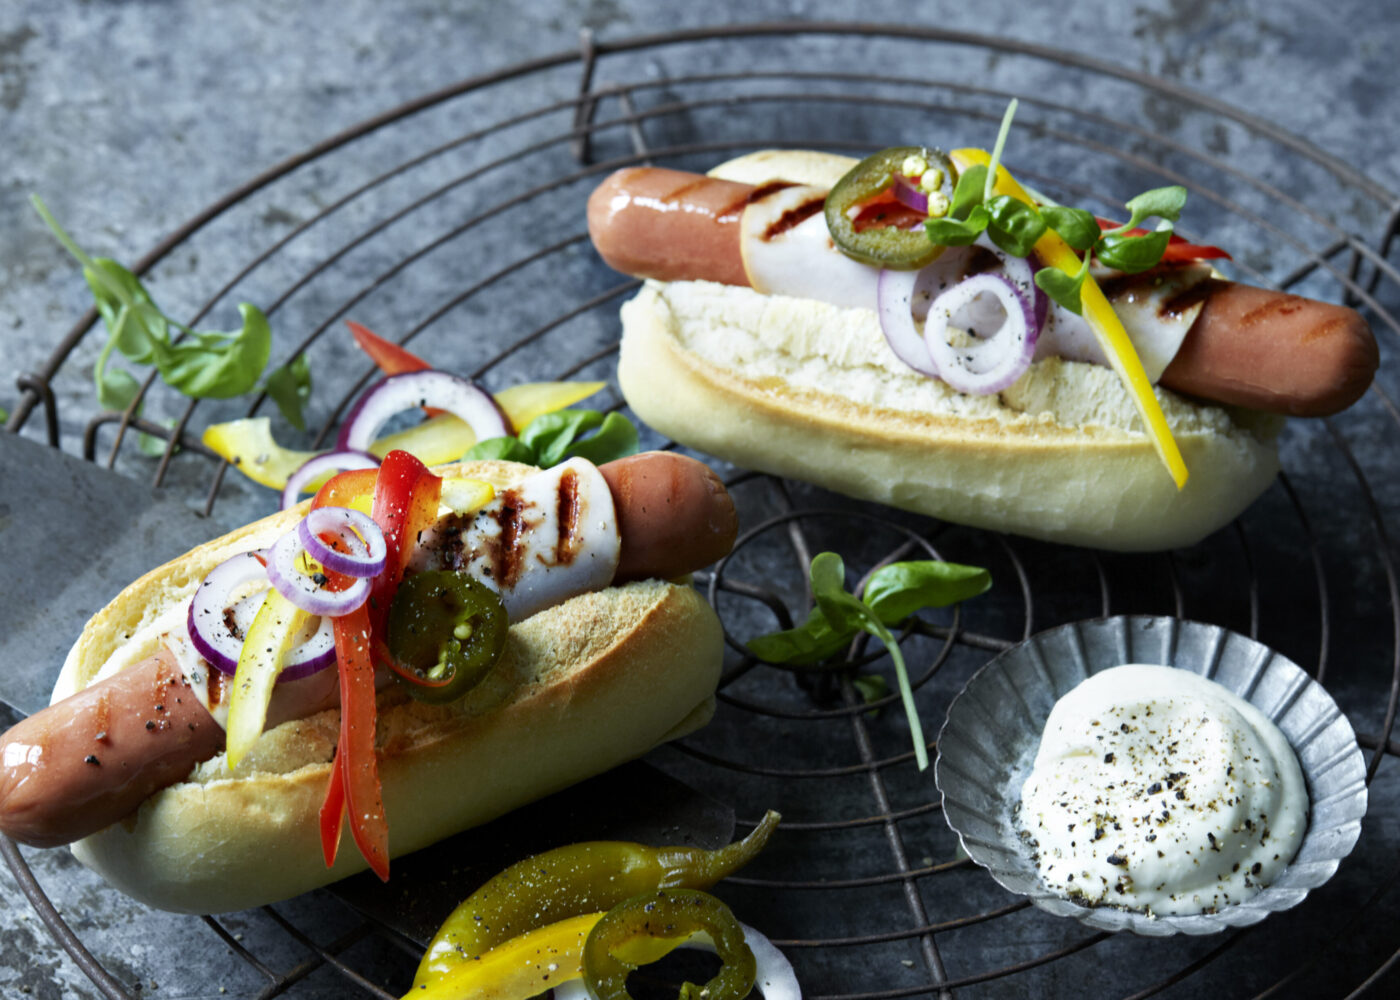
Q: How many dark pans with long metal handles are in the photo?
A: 0